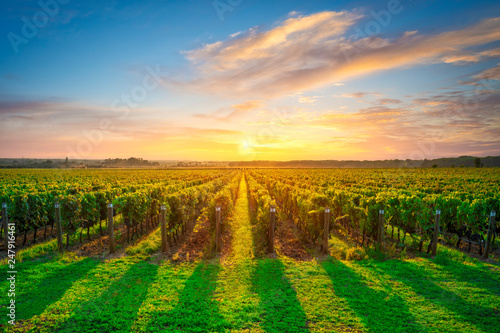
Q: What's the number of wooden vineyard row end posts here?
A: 10